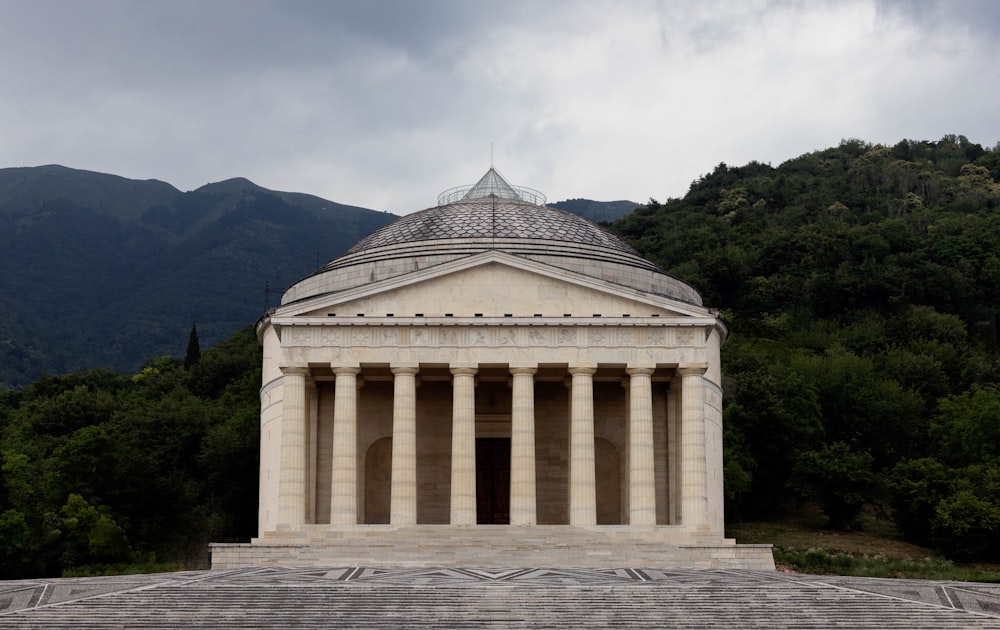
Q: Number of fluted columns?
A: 8